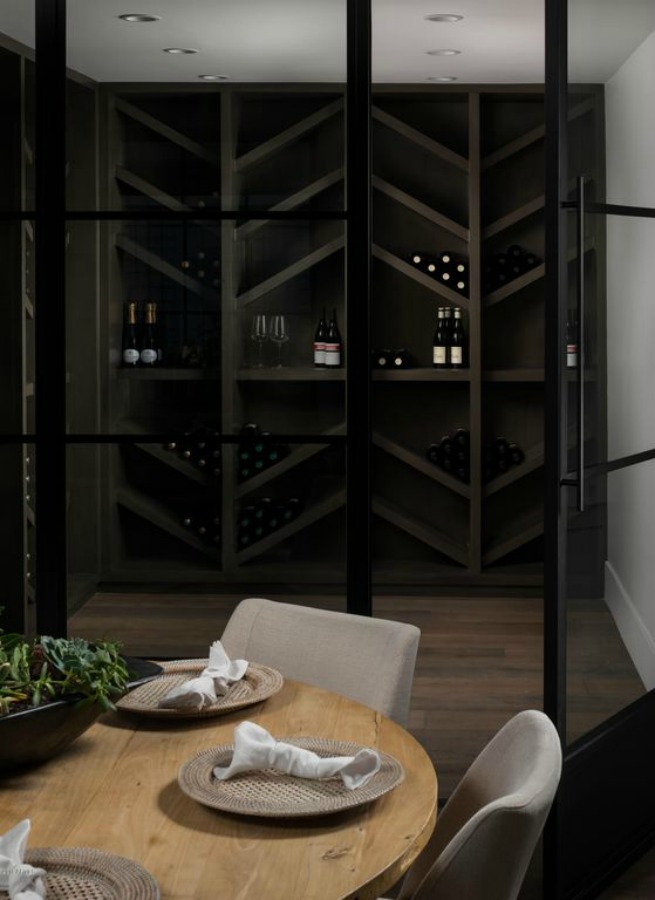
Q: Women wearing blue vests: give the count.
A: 0